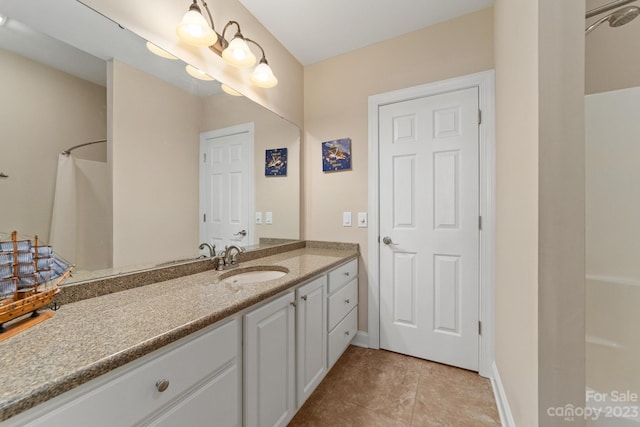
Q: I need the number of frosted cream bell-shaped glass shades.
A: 3